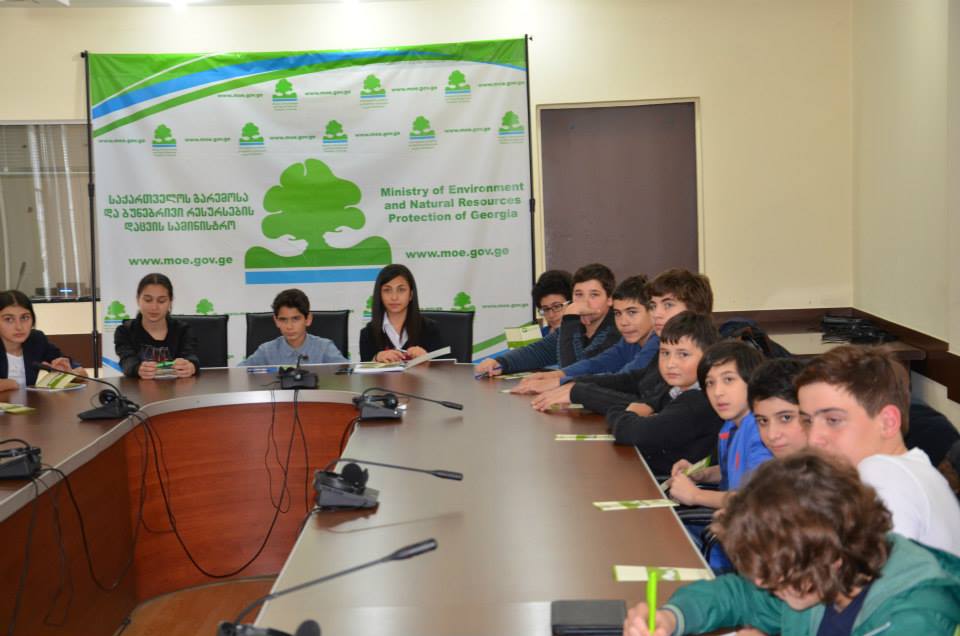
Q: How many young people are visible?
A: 13